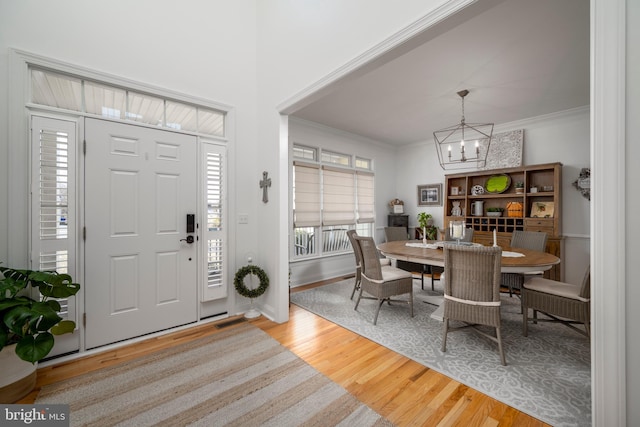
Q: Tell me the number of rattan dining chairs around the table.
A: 7